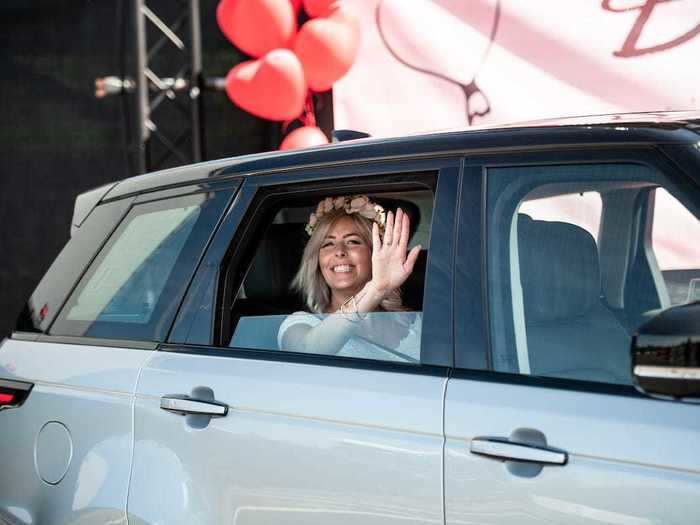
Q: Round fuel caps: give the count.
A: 1